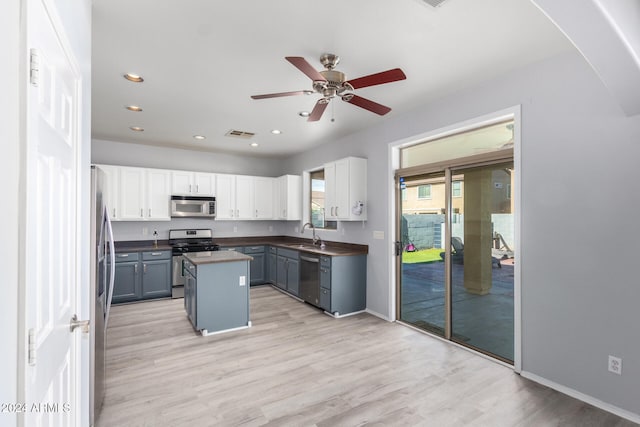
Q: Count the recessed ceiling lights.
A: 7